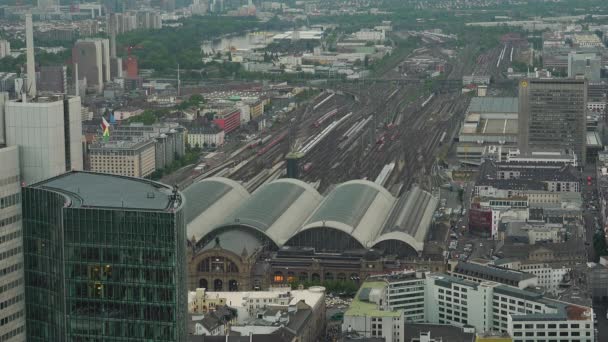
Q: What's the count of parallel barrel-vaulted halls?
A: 4